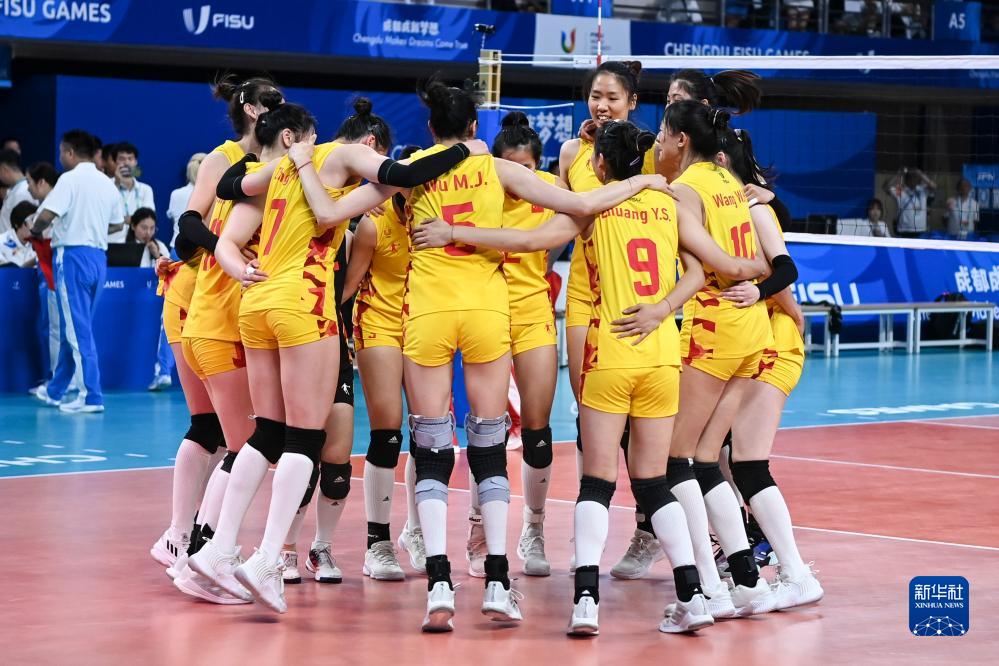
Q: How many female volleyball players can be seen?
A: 12